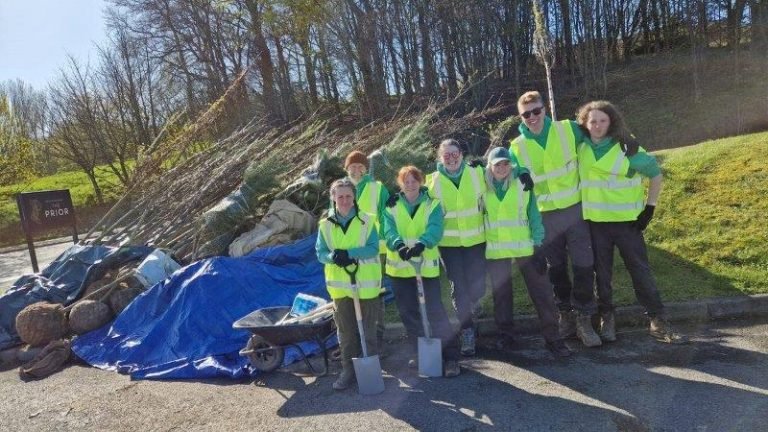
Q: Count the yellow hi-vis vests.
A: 7